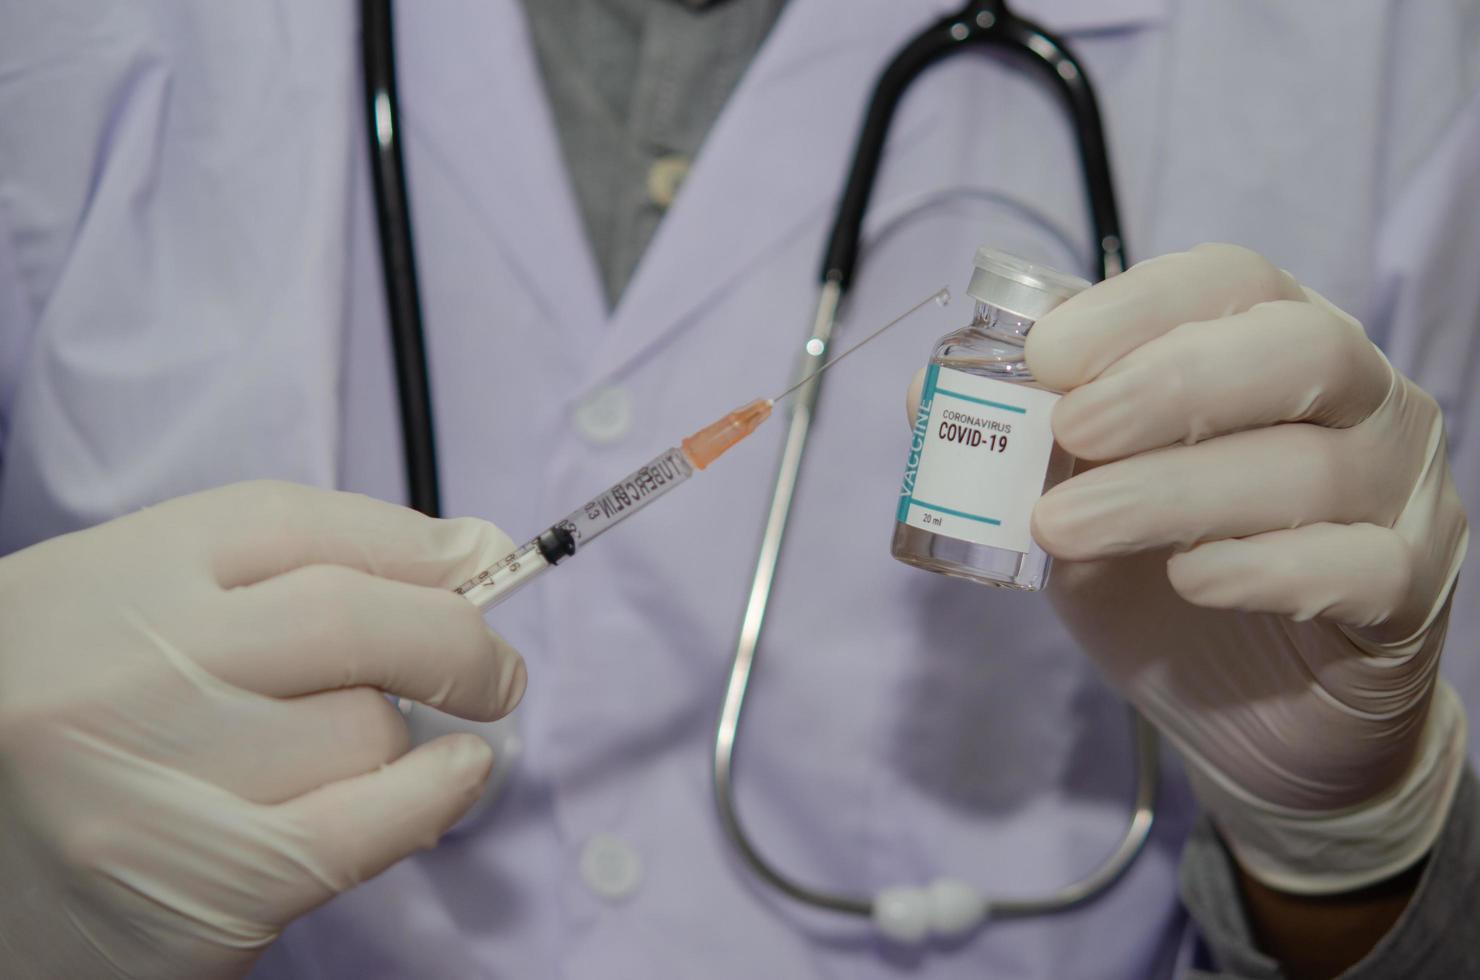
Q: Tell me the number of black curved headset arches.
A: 1